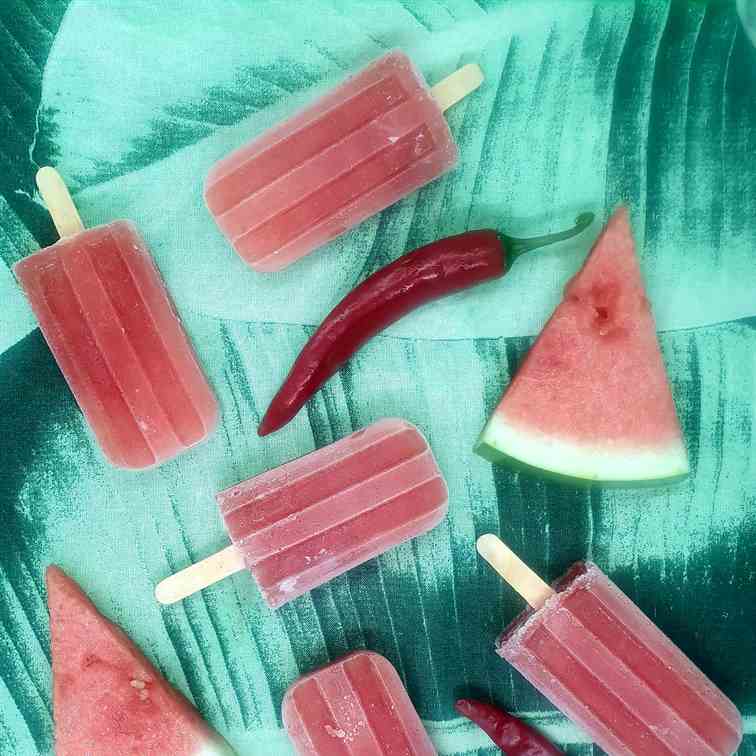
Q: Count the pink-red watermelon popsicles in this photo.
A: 5